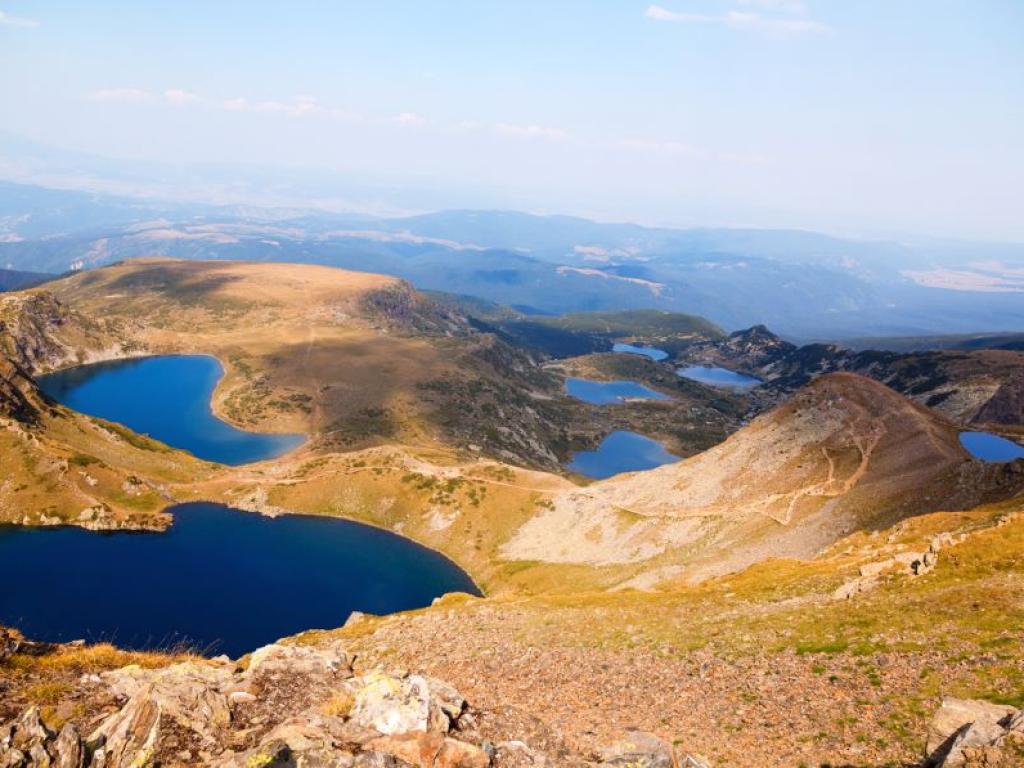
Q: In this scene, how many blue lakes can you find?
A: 7